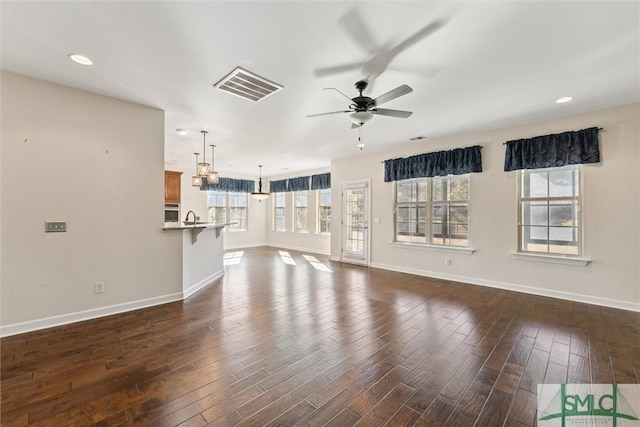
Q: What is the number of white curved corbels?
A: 2